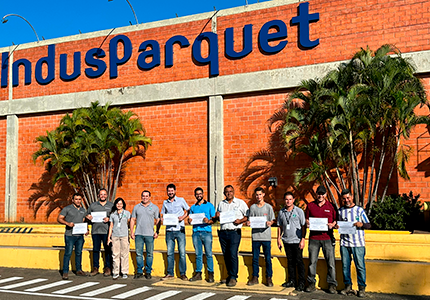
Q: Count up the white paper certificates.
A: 8